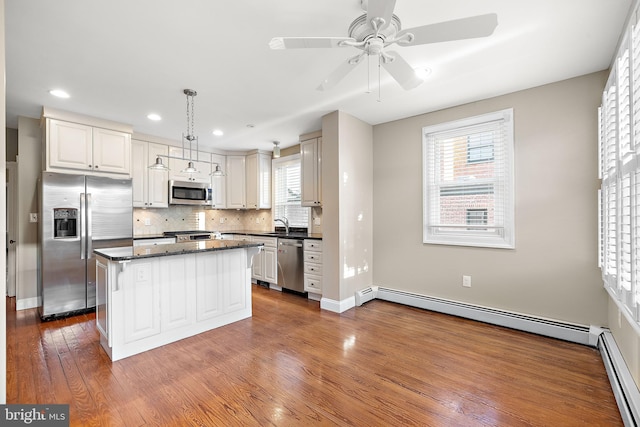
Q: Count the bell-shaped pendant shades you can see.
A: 3